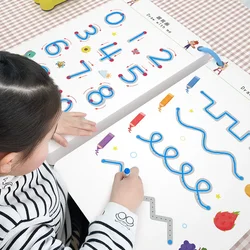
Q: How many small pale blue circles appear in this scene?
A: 2